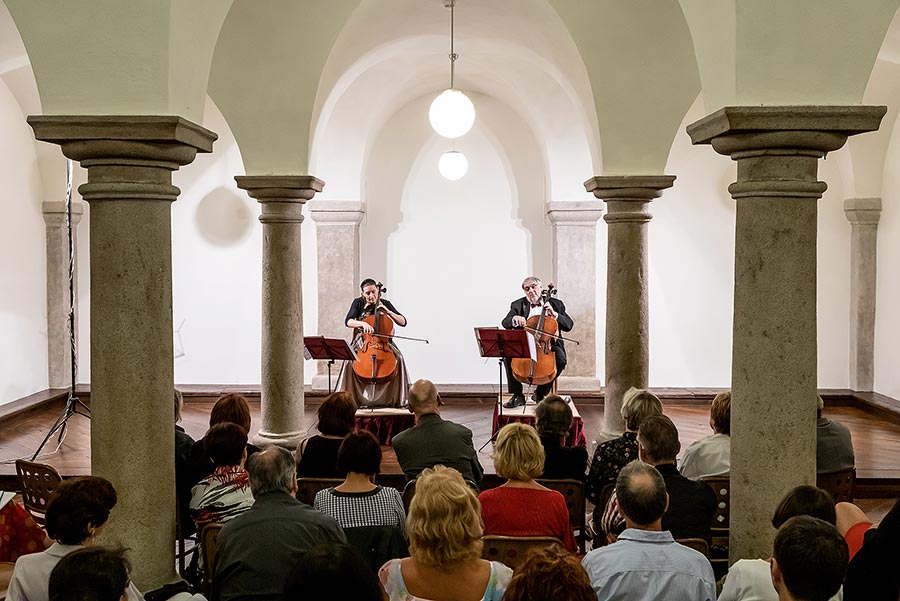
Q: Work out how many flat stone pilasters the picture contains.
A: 4